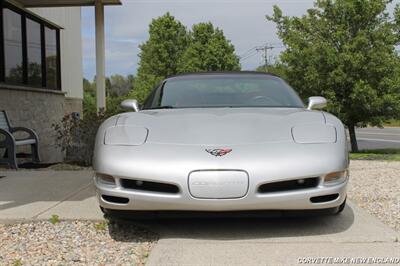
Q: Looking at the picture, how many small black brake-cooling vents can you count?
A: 2